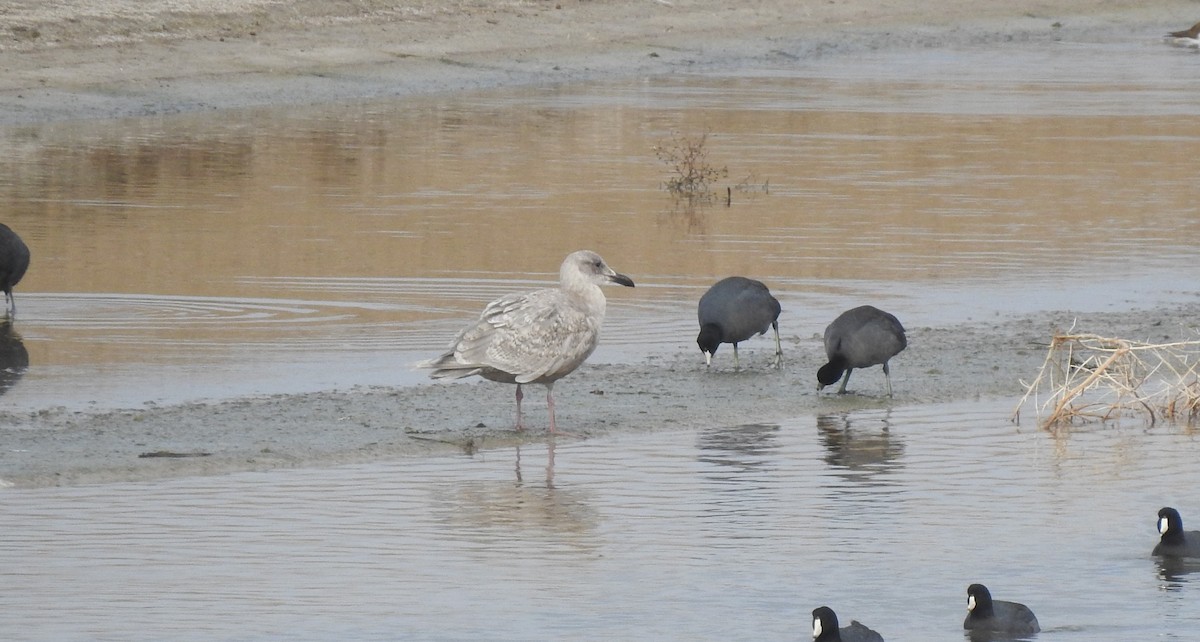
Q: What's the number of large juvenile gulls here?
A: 1